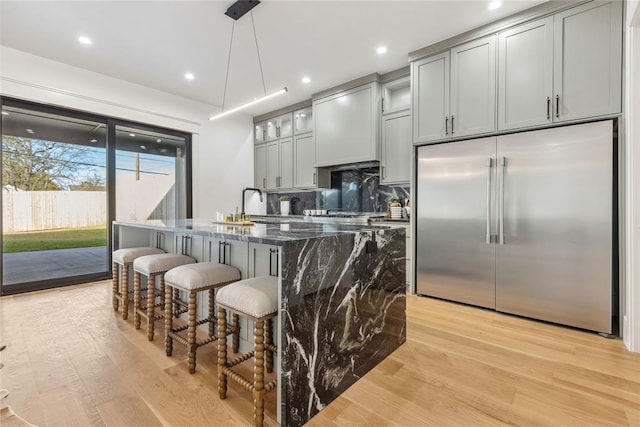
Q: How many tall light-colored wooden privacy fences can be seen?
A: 1